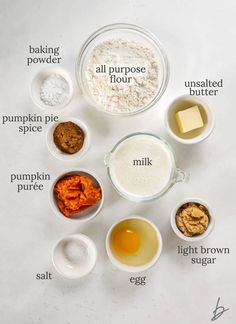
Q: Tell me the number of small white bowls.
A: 7